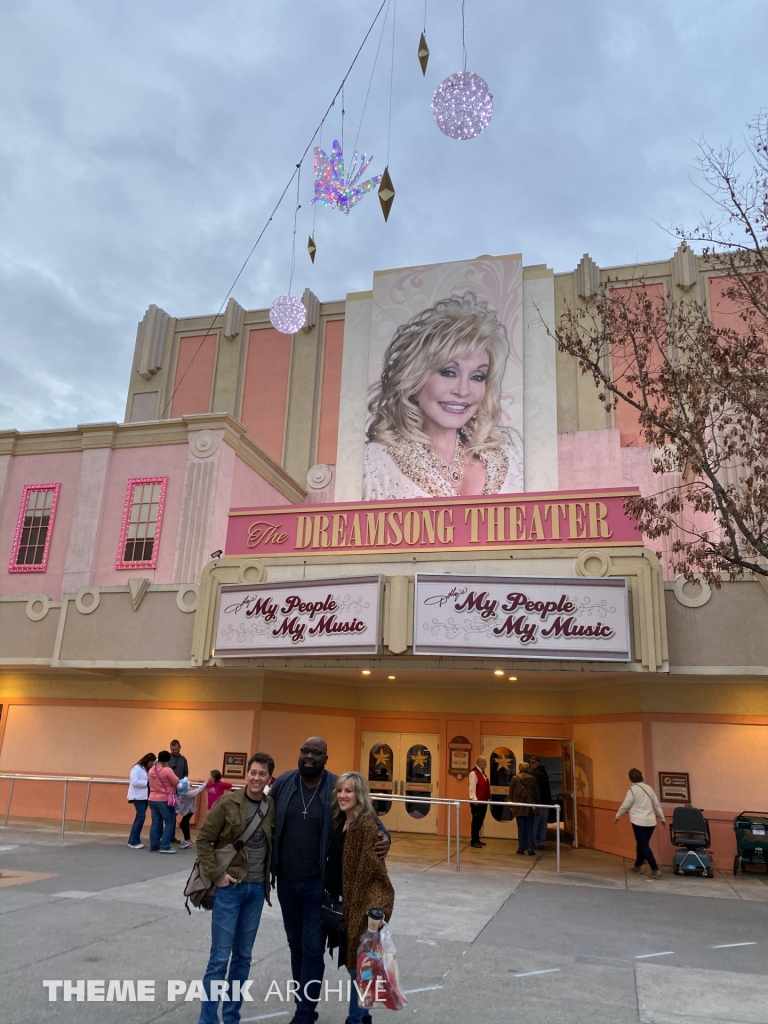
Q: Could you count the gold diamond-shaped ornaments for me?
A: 3